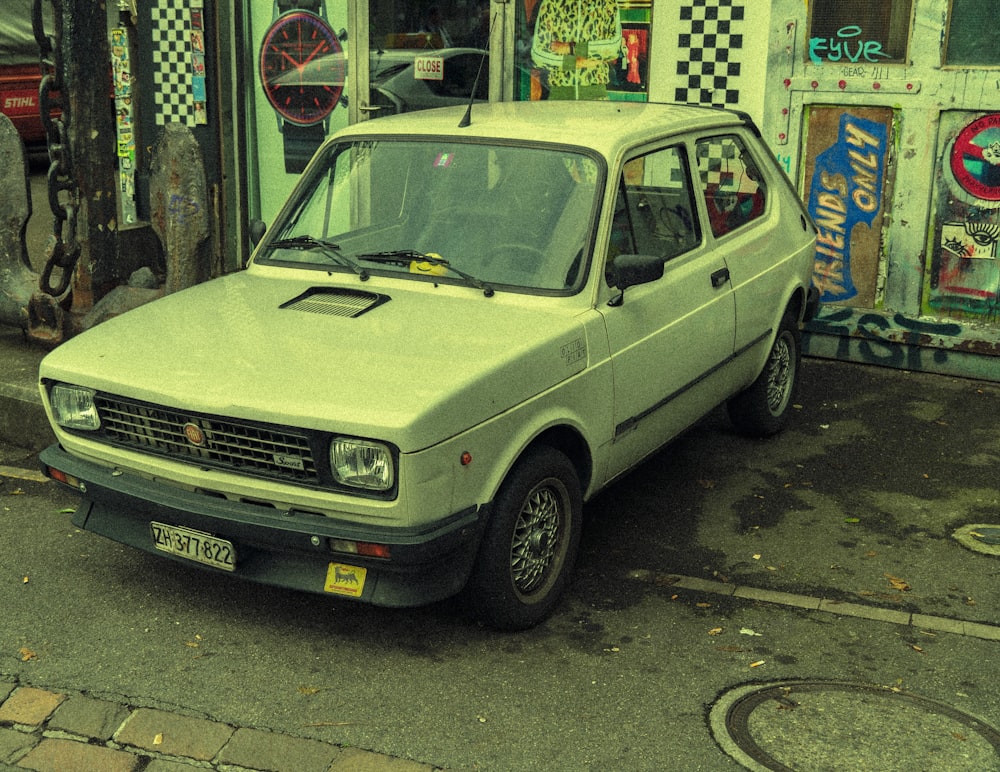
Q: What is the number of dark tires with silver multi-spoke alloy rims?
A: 2